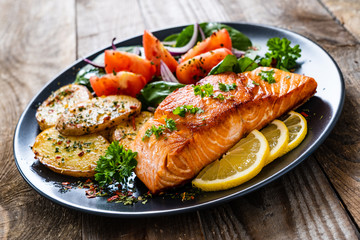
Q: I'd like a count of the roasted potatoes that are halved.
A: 4